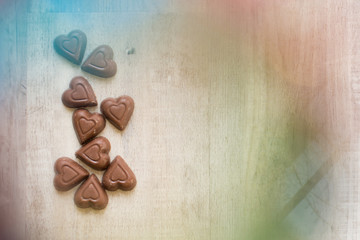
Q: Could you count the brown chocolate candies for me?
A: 9